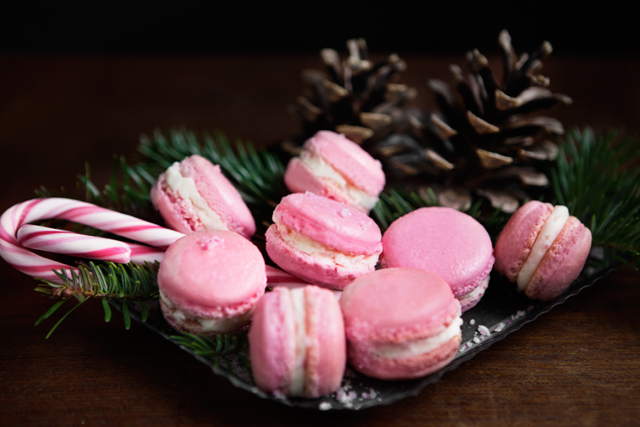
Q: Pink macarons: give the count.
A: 8